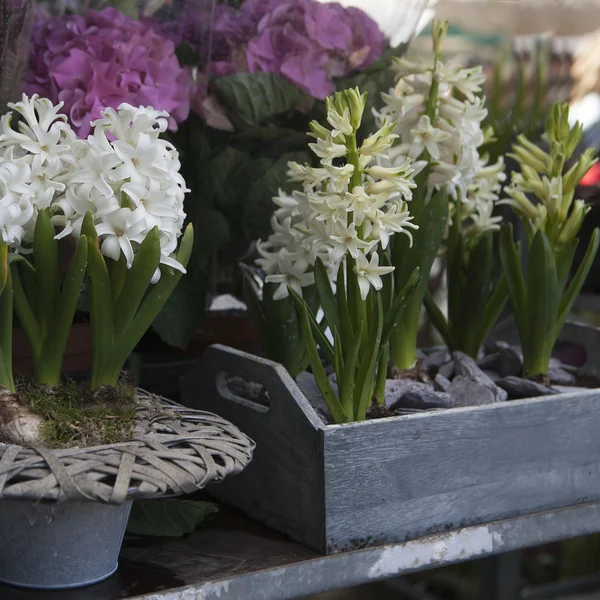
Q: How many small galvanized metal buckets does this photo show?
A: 1